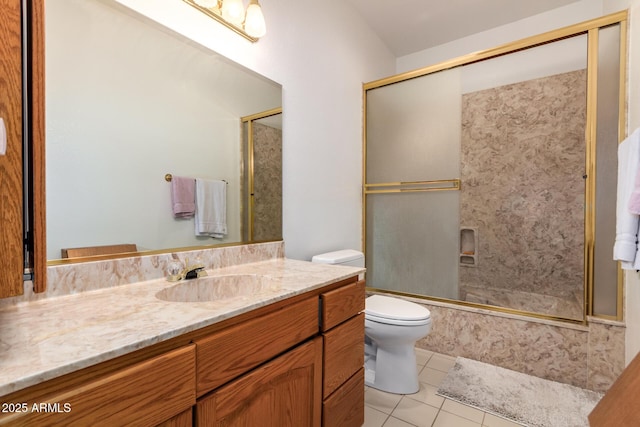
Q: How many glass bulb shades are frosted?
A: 3